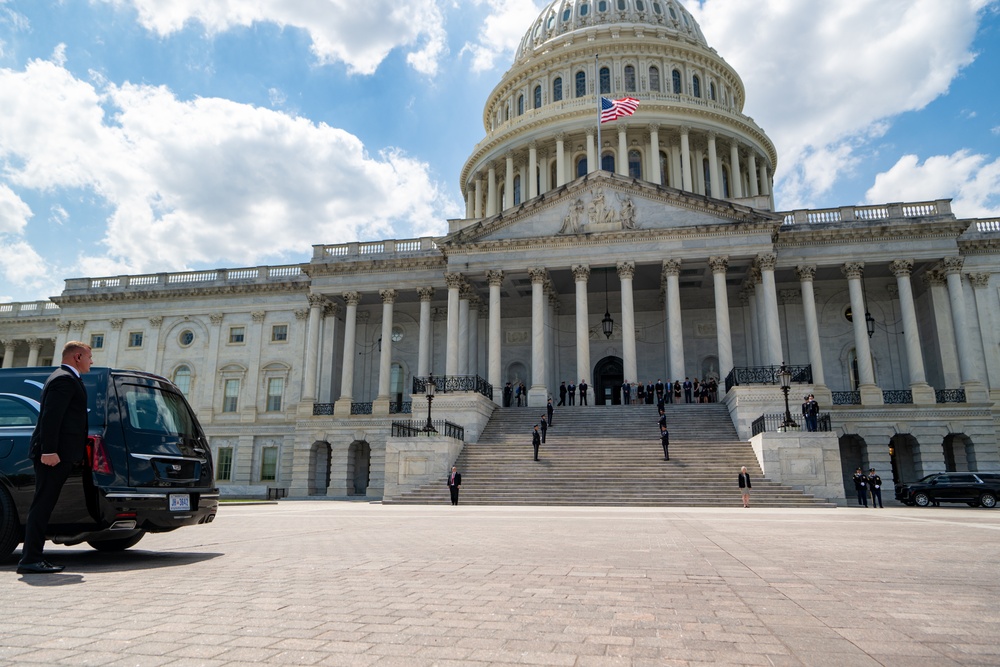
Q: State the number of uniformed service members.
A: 10